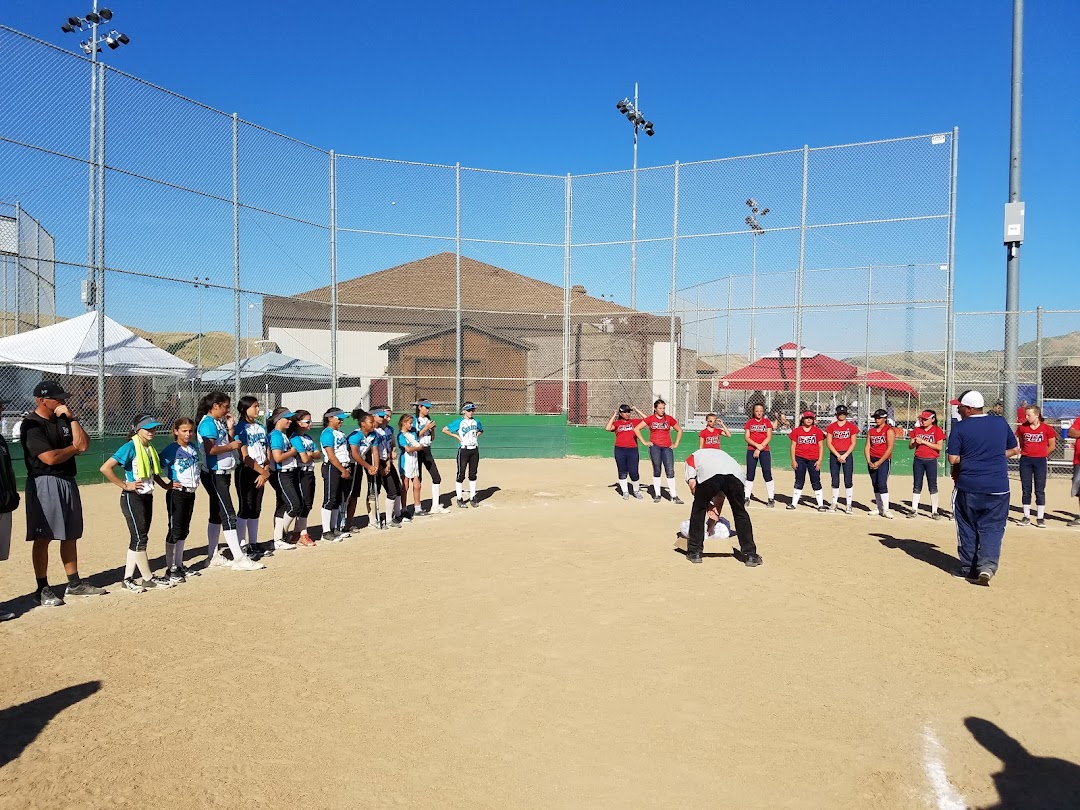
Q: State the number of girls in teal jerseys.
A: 13